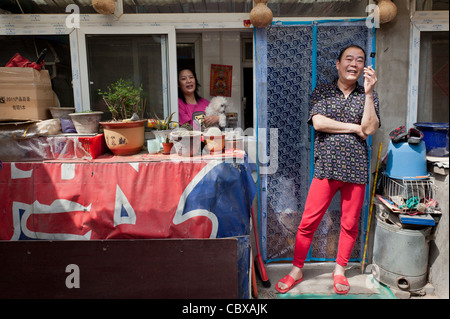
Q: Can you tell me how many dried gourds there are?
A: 3